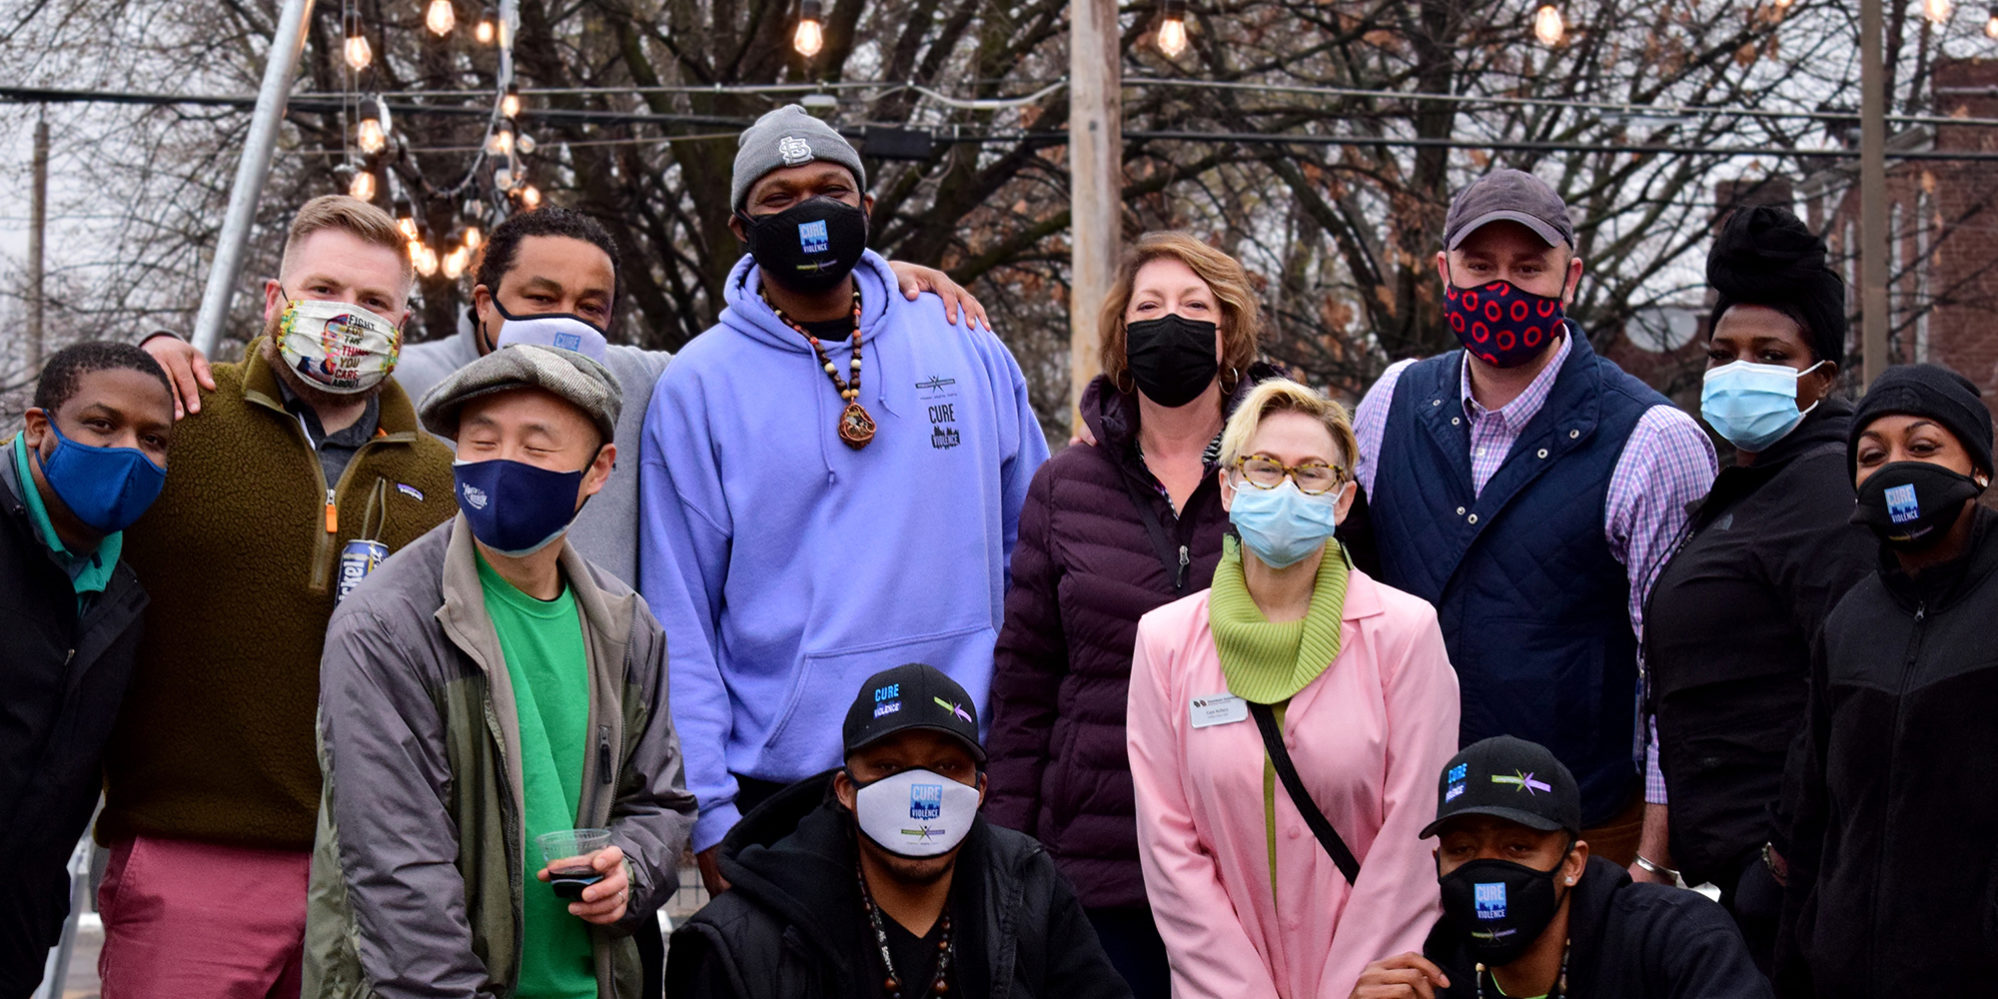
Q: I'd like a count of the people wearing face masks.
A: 12